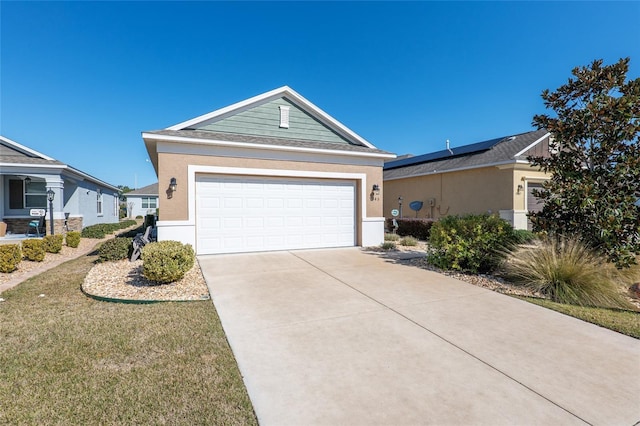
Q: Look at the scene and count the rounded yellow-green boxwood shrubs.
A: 5